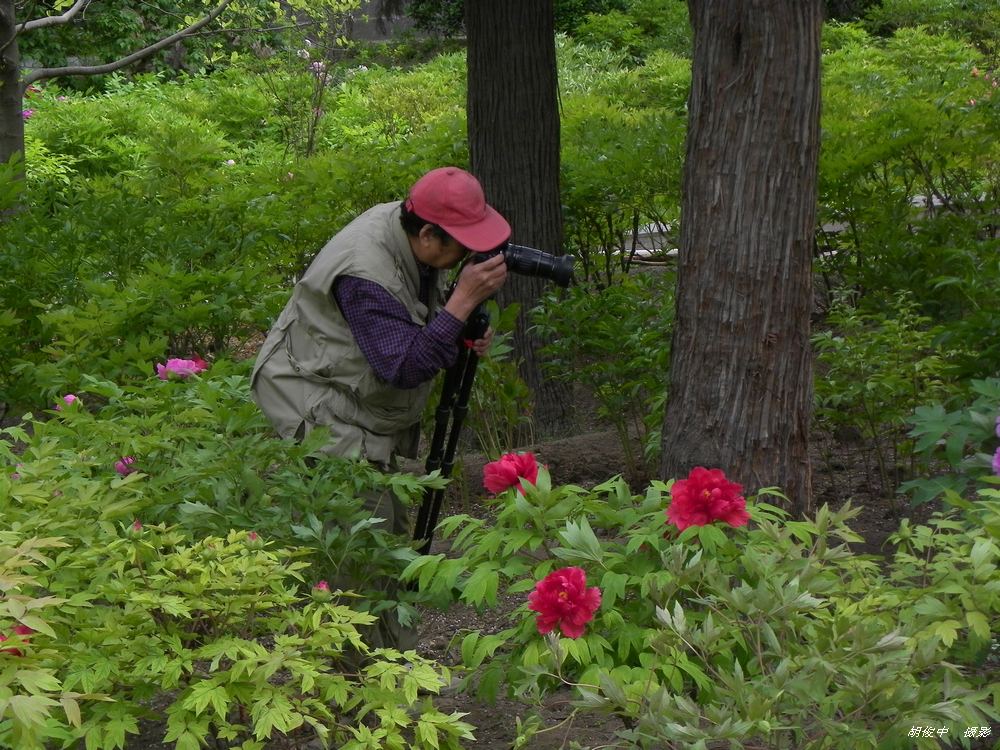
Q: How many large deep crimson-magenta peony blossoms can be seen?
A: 3